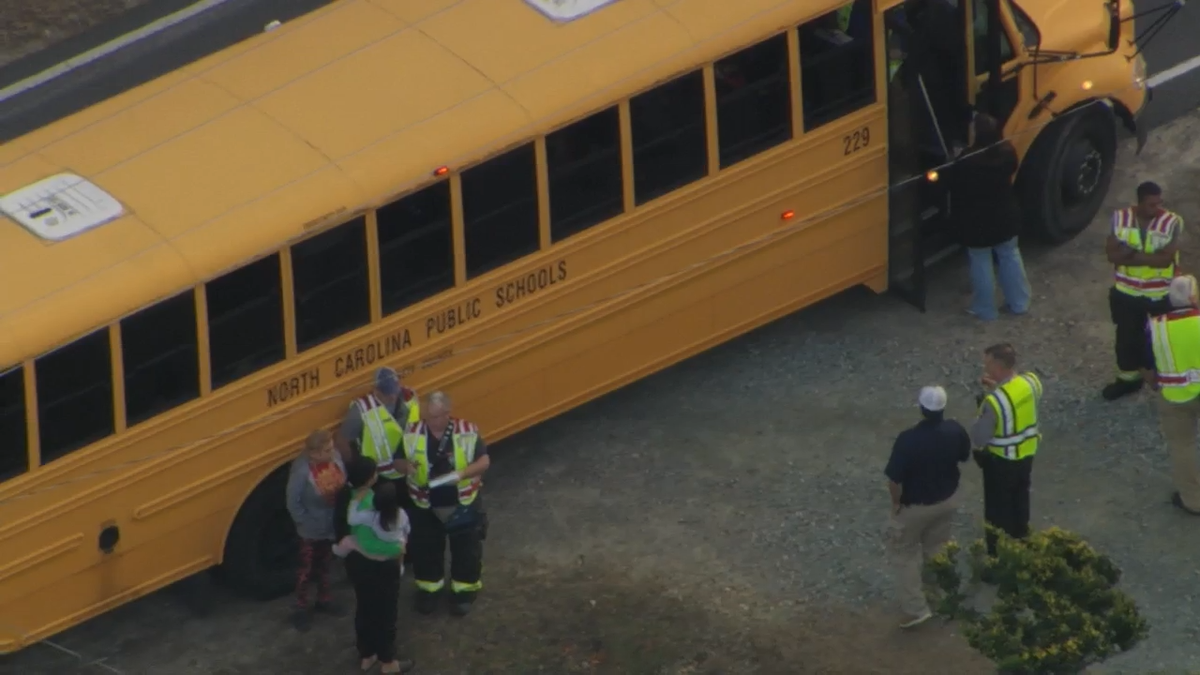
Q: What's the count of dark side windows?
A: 11